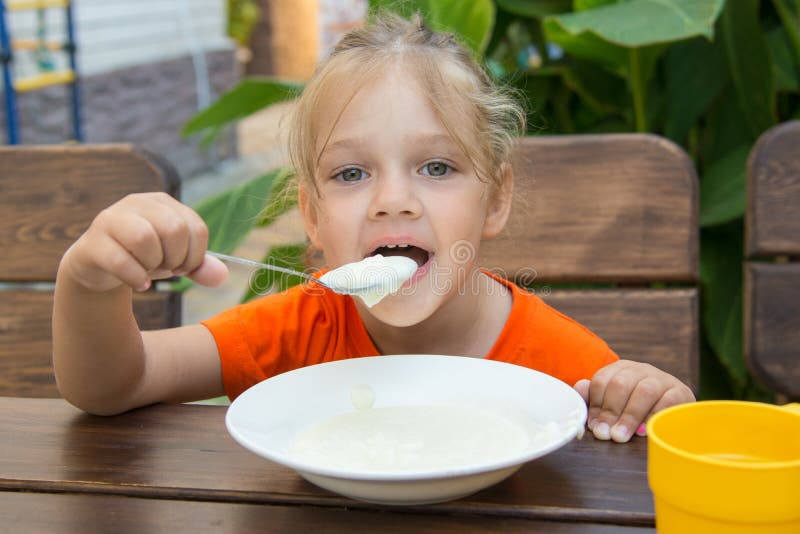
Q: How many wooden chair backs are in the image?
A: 3